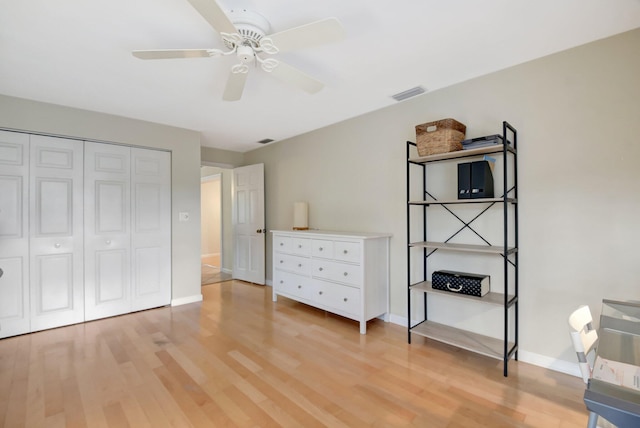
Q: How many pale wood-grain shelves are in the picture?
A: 5